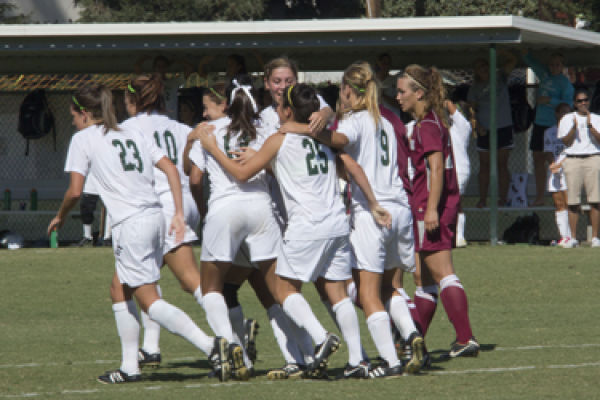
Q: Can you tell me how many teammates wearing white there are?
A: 7